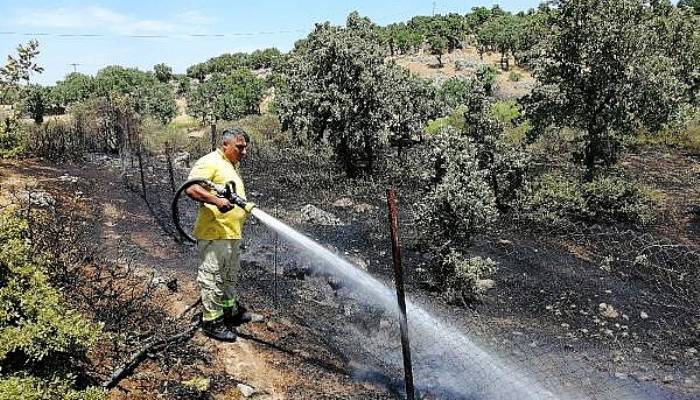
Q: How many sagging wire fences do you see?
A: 1